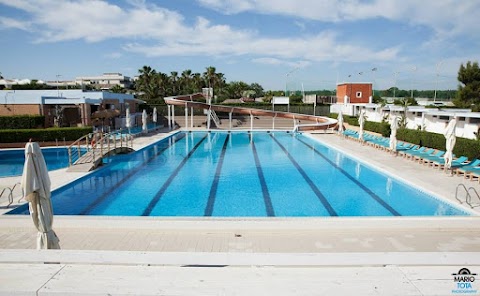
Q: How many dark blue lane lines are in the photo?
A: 6